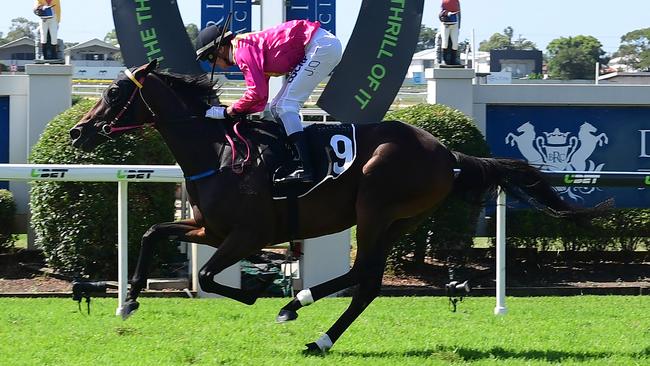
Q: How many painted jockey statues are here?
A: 2